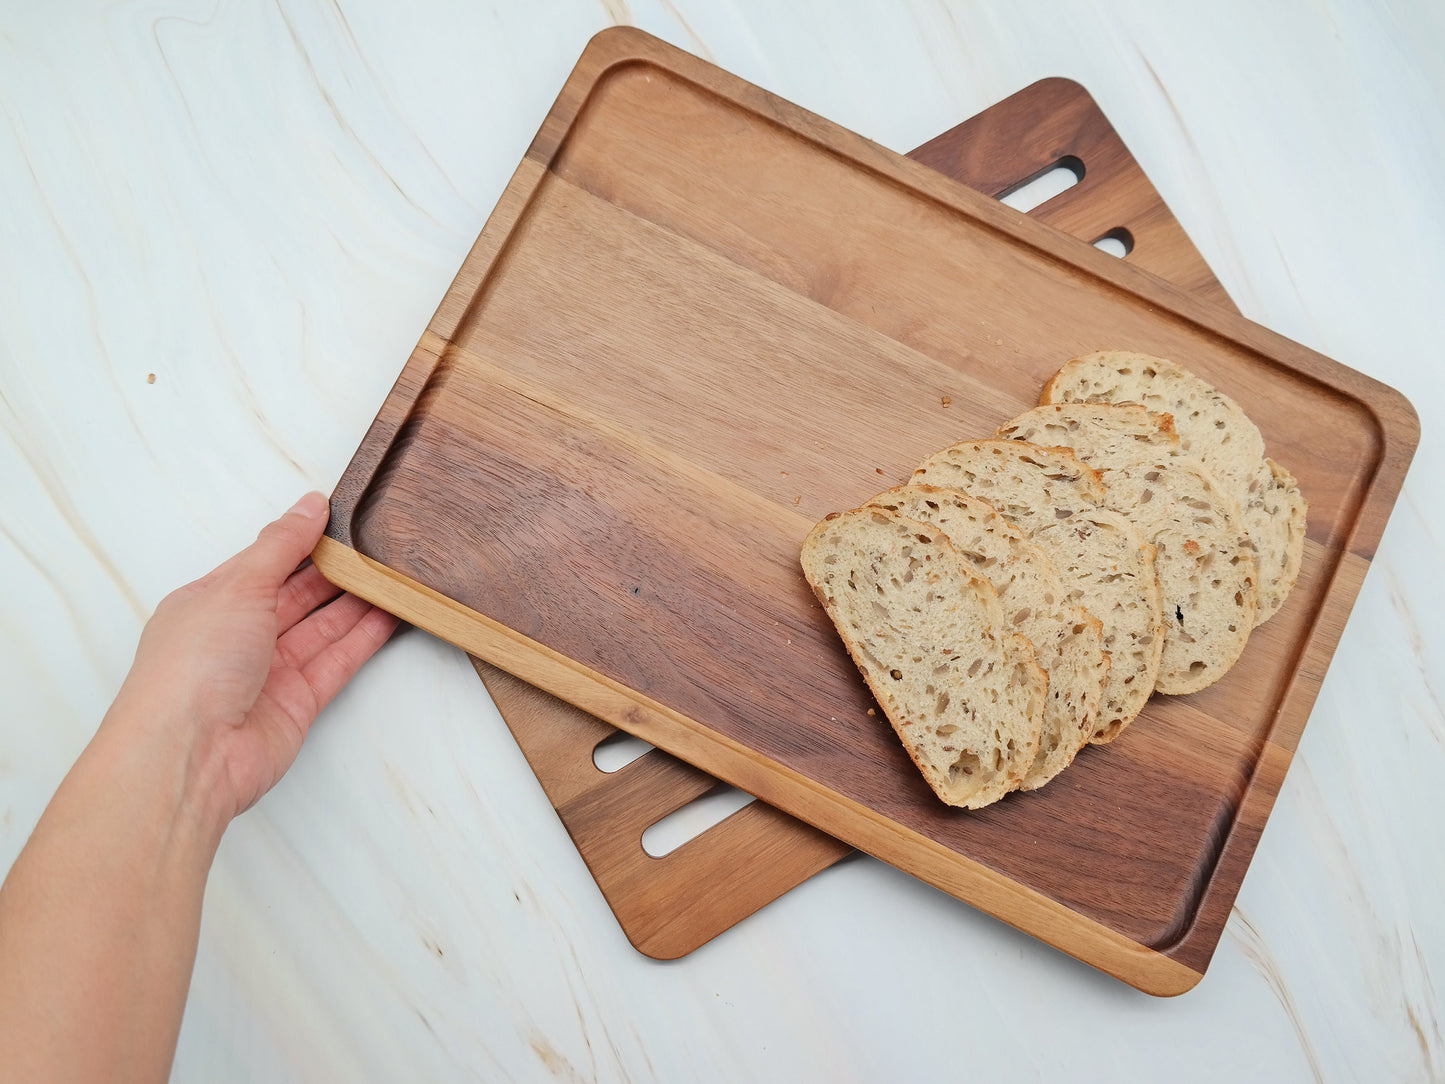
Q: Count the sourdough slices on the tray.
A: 5